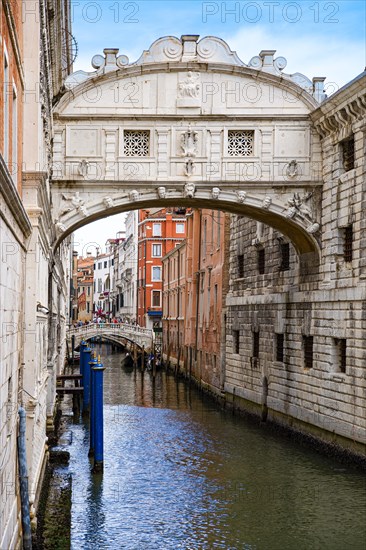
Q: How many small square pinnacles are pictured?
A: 4